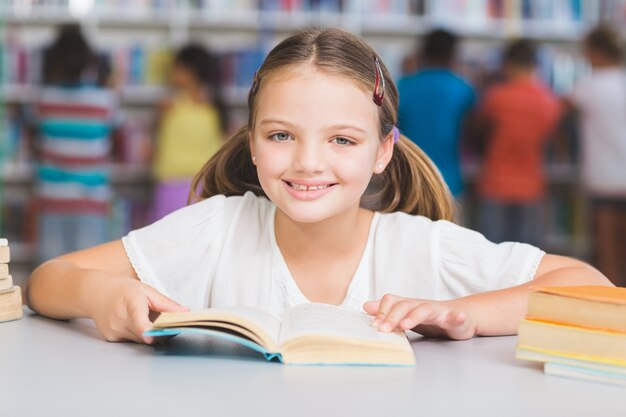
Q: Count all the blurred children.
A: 5